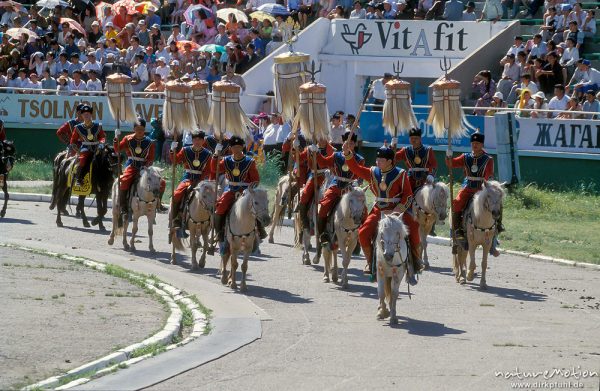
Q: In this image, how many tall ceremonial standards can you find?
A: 8